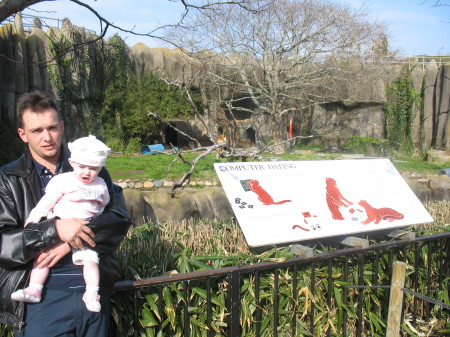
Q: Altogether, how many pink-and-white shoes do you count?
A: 2